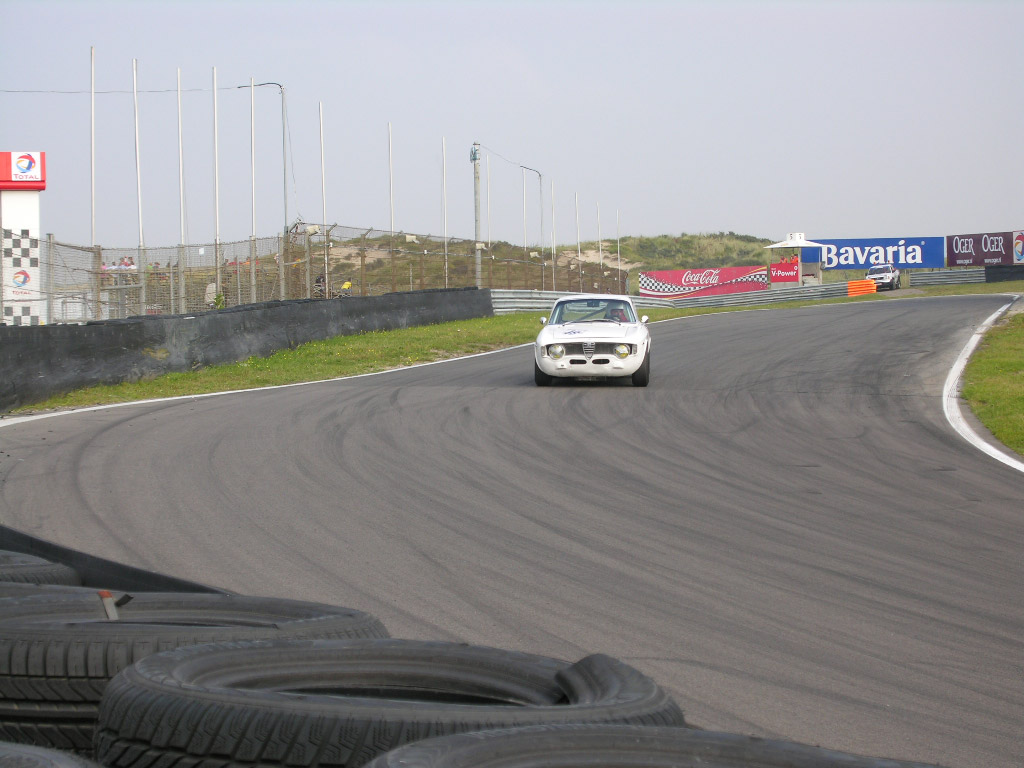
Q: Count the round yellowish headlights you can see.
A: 2